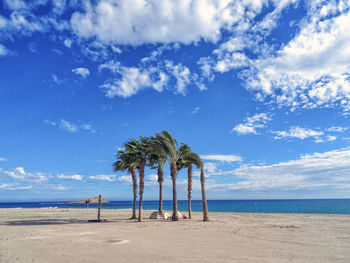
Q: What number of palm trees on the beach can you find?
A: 6